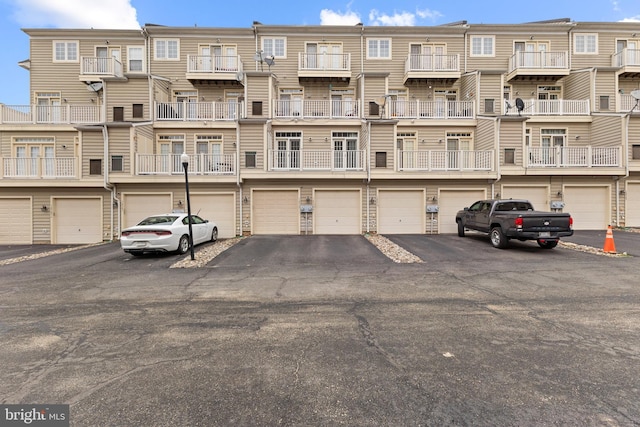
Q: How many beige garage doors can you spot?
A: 11